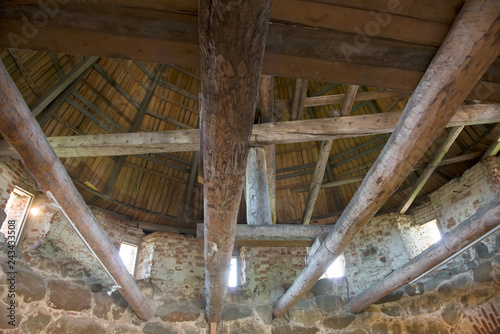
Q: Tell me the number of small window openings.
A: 5